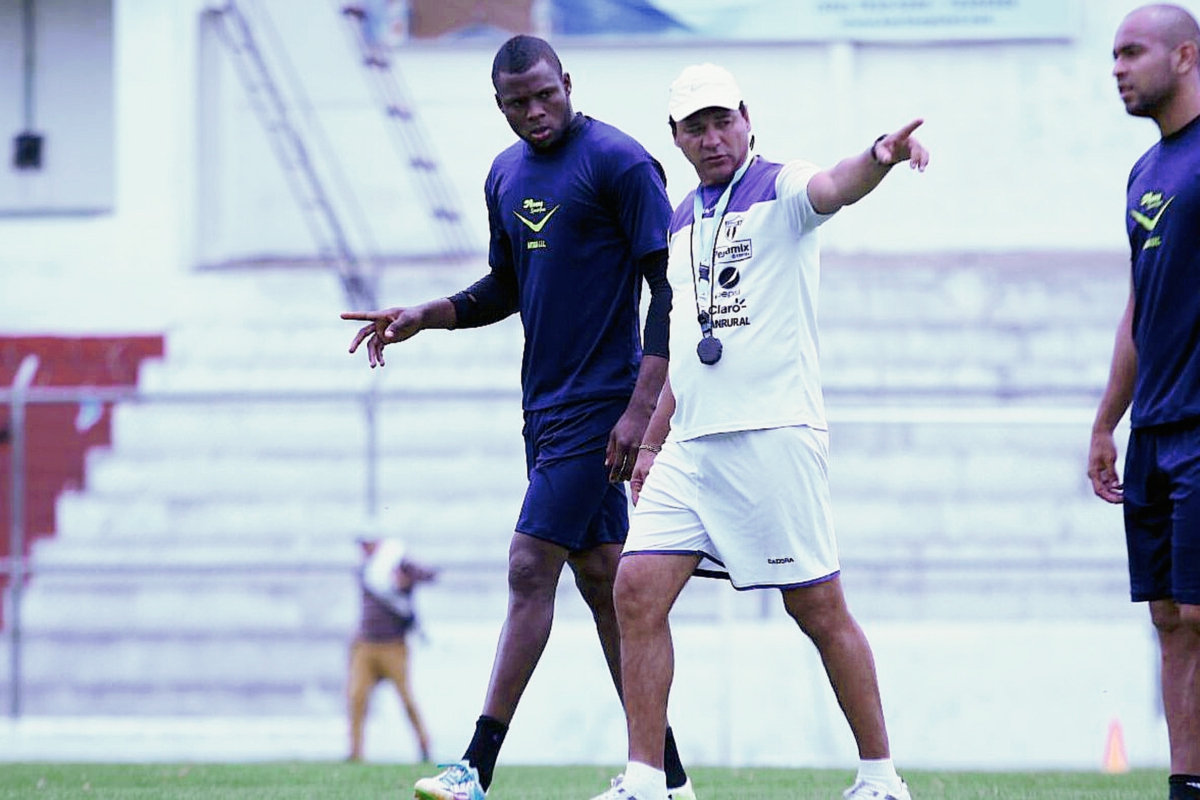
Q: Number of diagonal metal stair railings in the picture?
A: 2